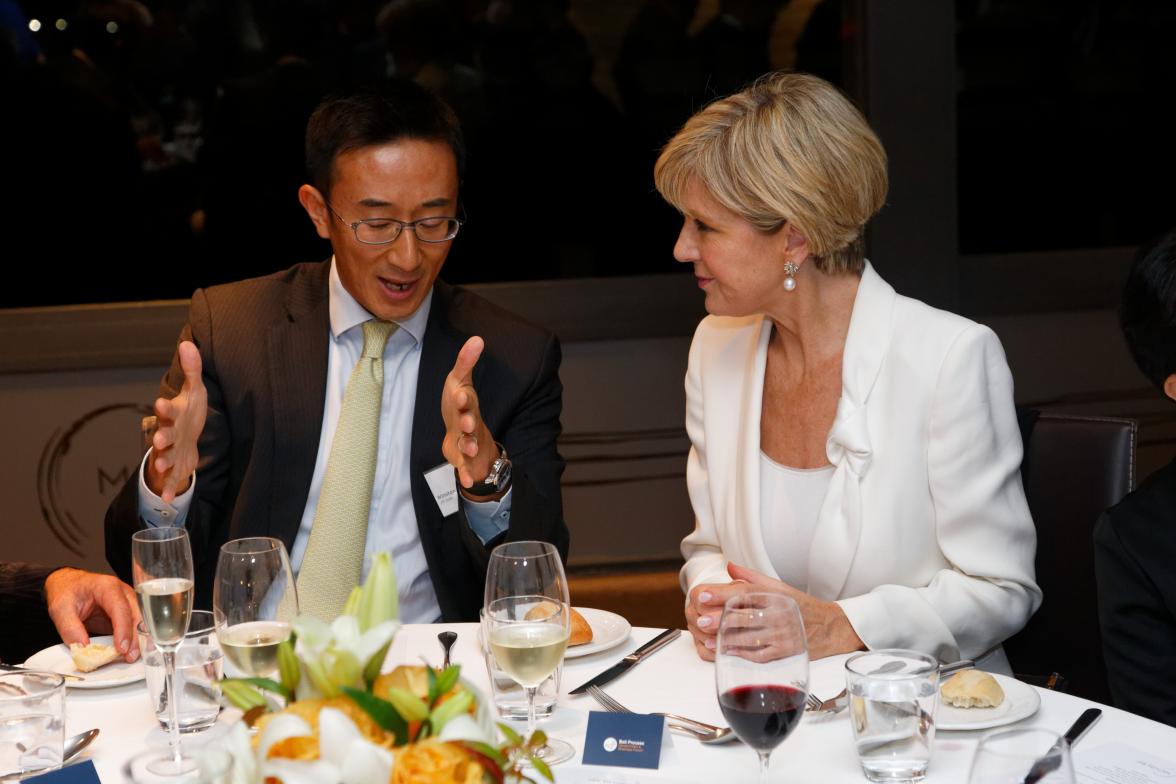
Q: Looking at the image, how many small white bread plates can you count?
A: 3